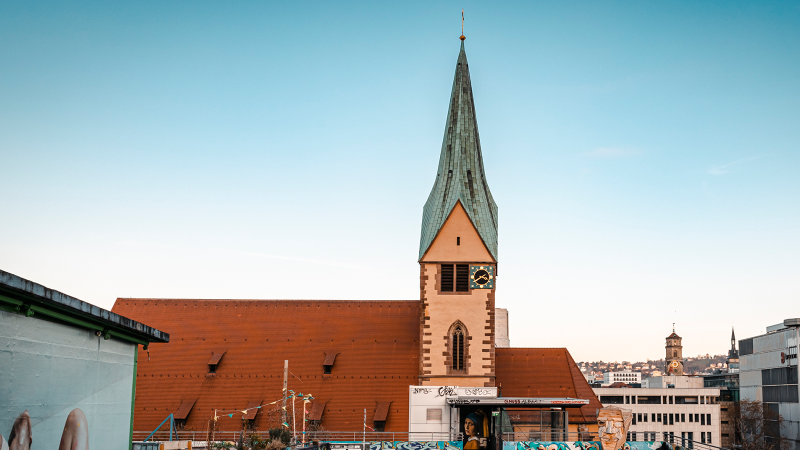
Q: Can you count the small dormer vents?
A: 6